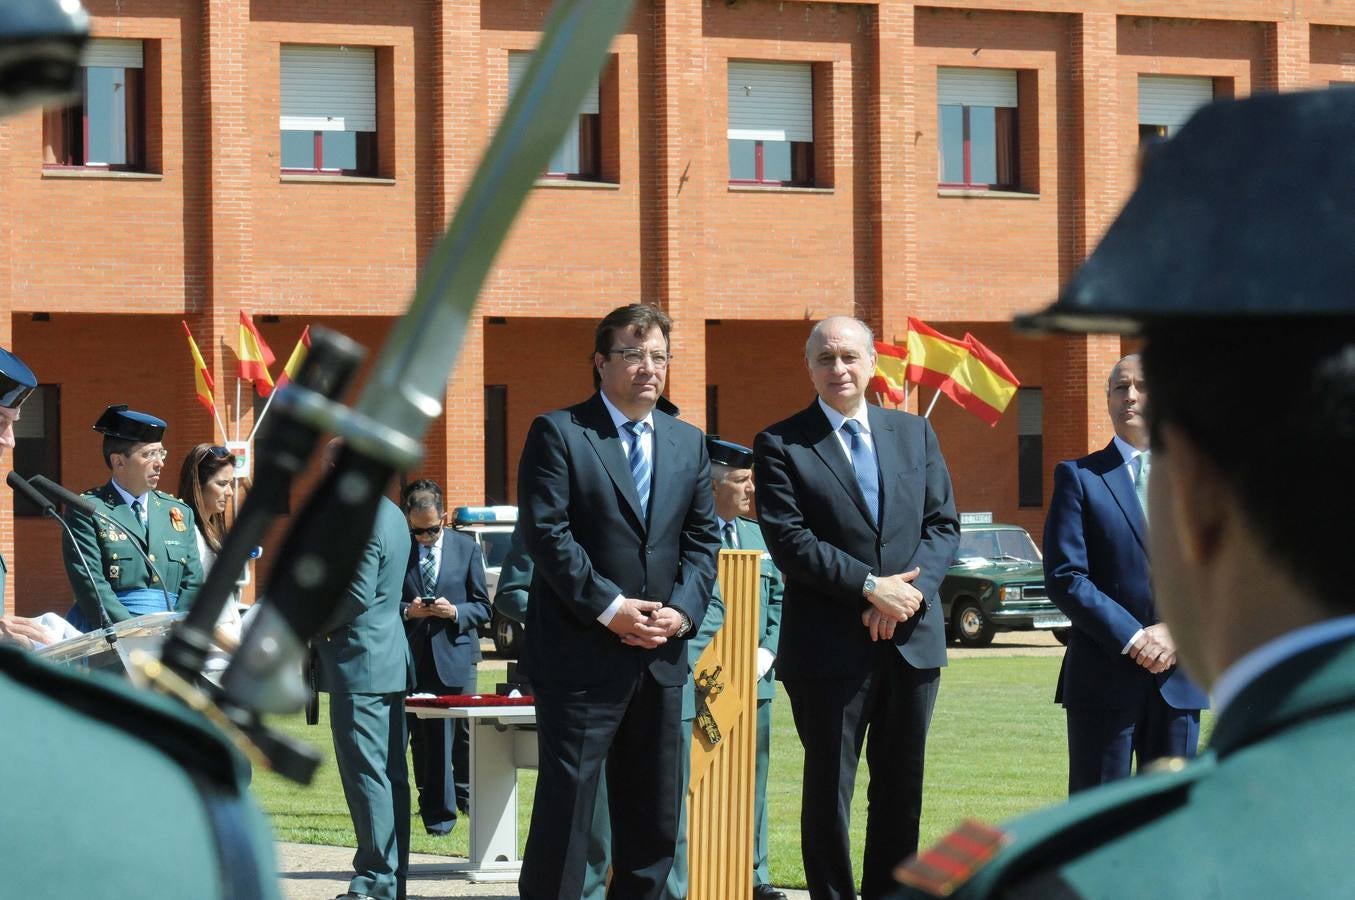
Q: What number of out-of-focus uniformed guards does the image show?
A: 2